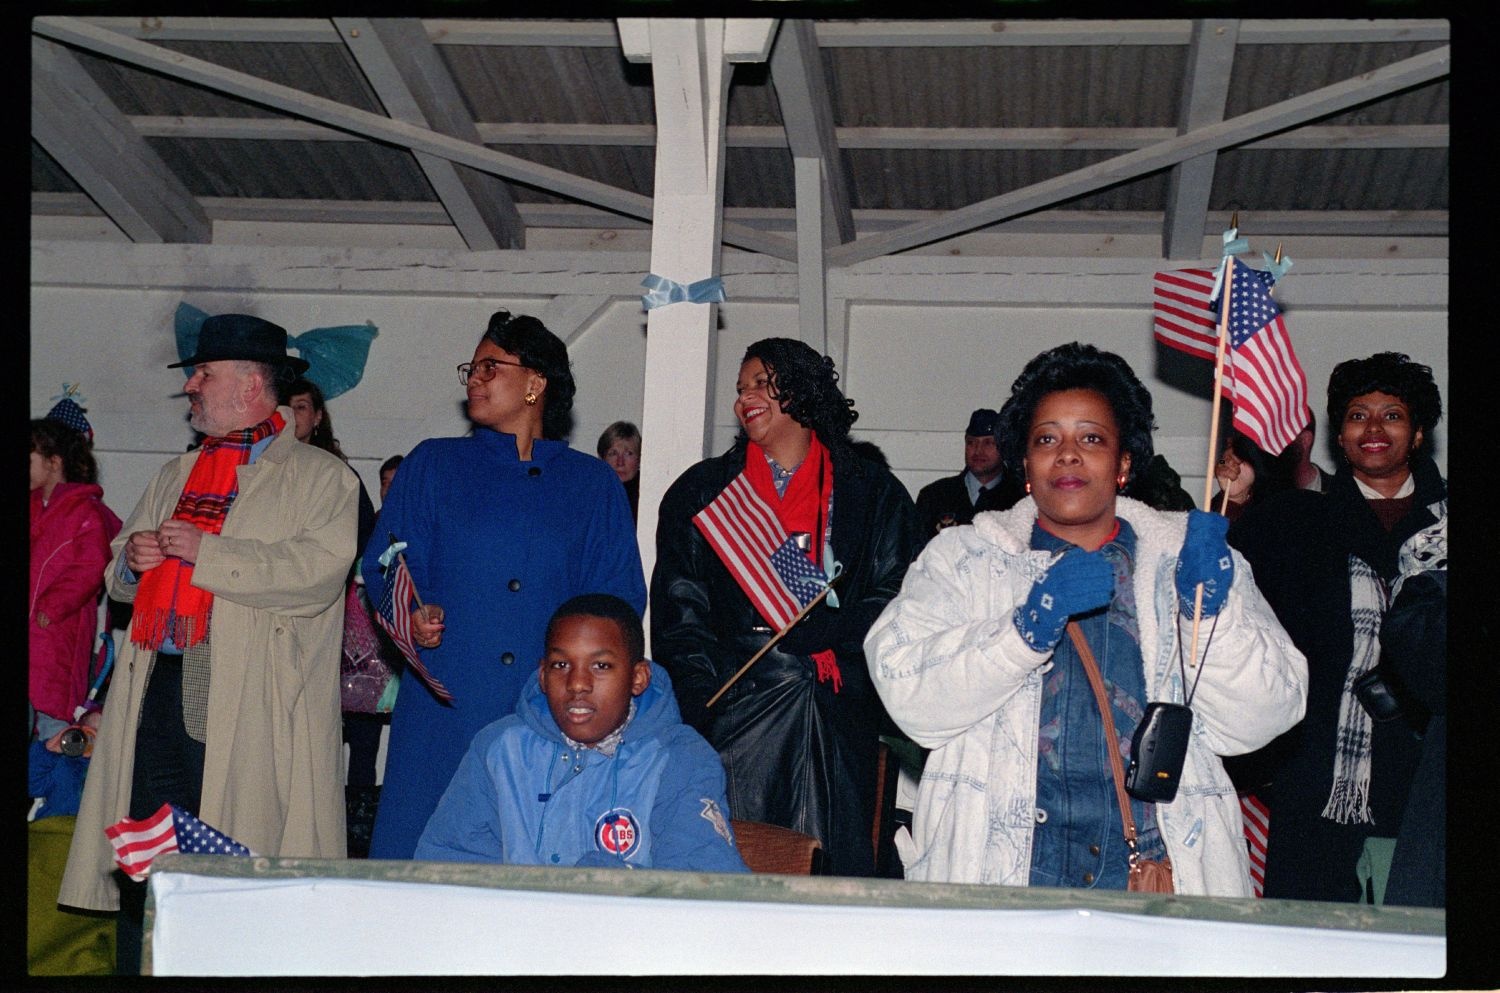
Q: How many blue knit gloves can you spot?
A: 2